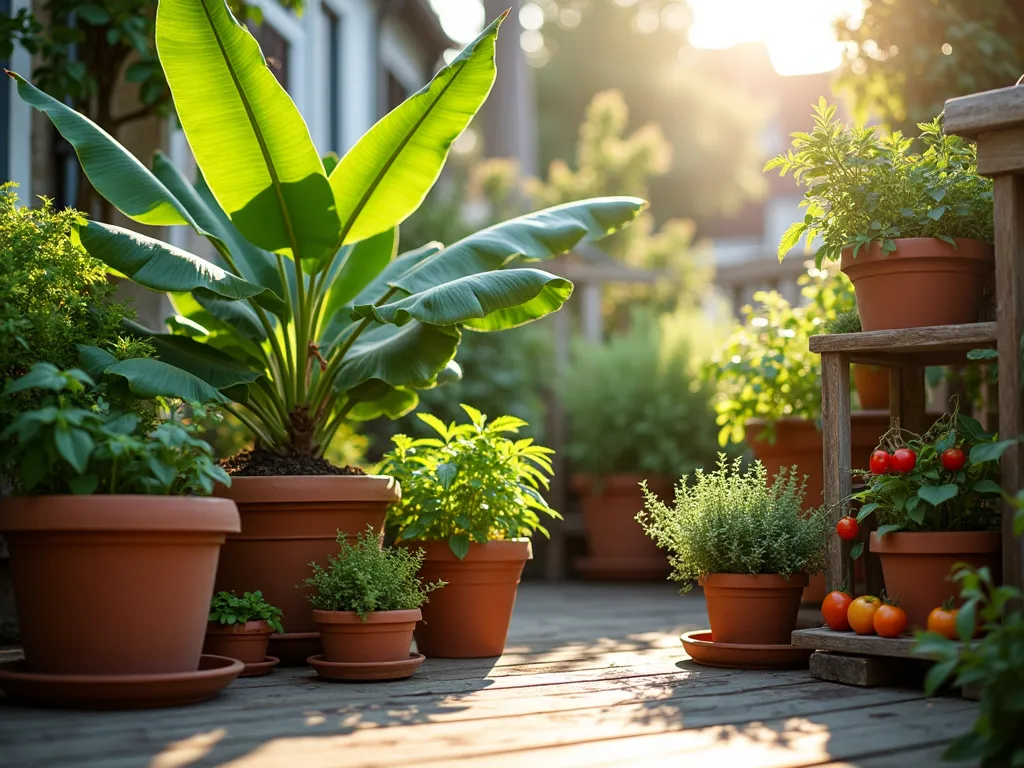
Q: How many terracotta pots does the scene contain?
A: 11